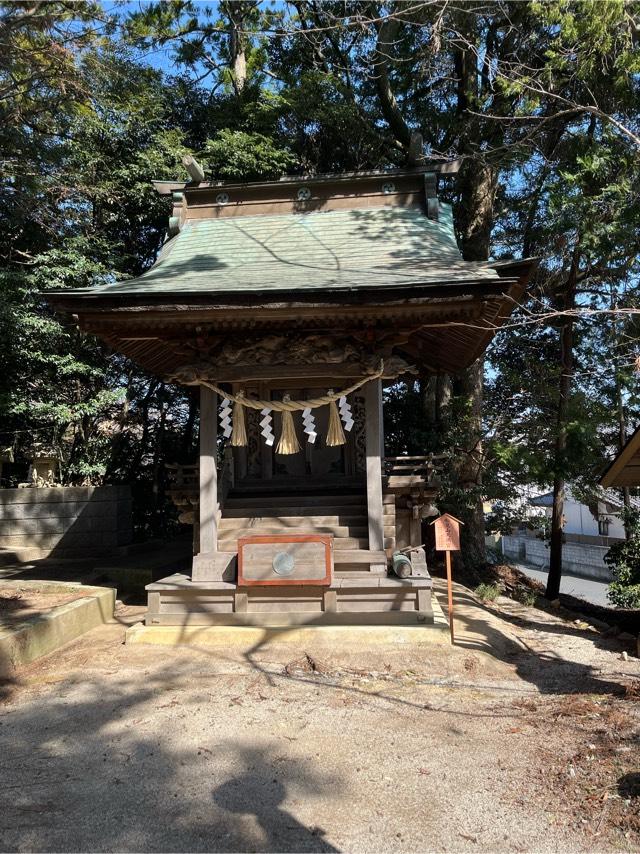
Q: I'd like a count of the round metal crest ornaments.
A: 4